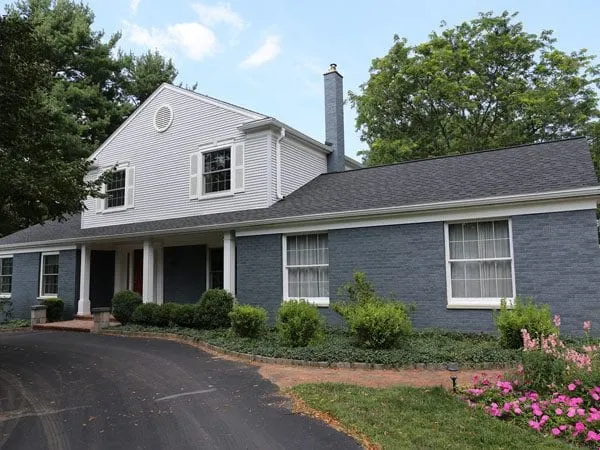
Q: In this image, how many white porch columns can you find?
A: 3